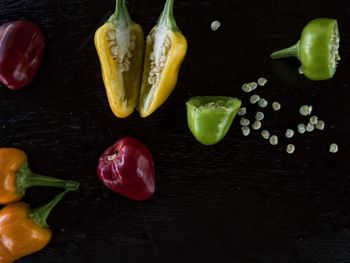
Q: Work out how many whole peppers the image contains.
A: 4